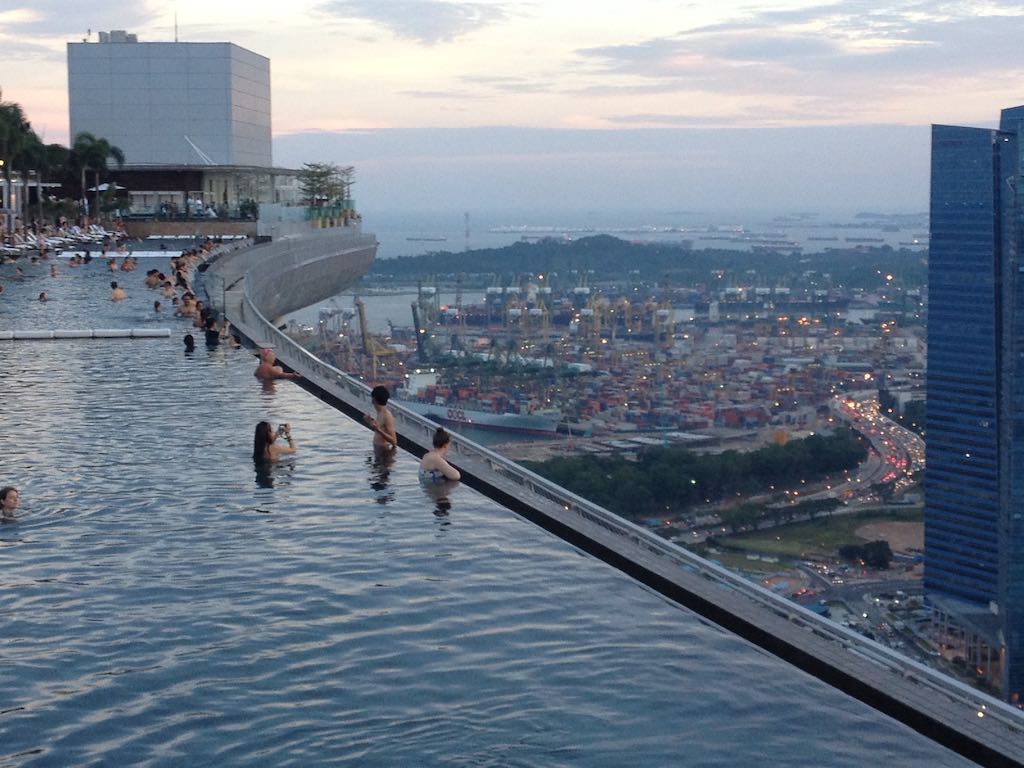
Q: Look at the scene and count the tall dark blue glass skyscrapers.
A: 2